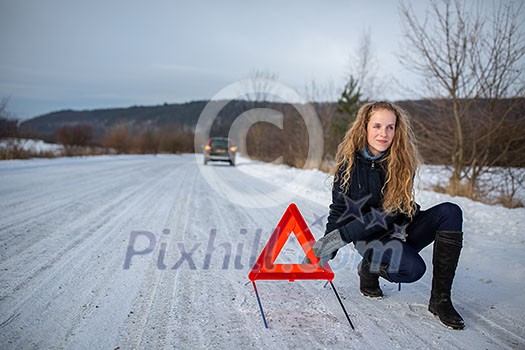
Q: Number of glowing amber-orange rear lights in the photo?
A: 2